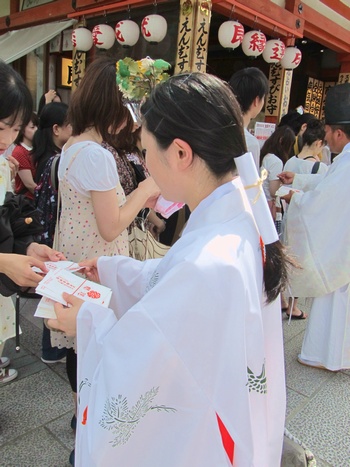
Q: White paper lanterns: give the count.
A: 8